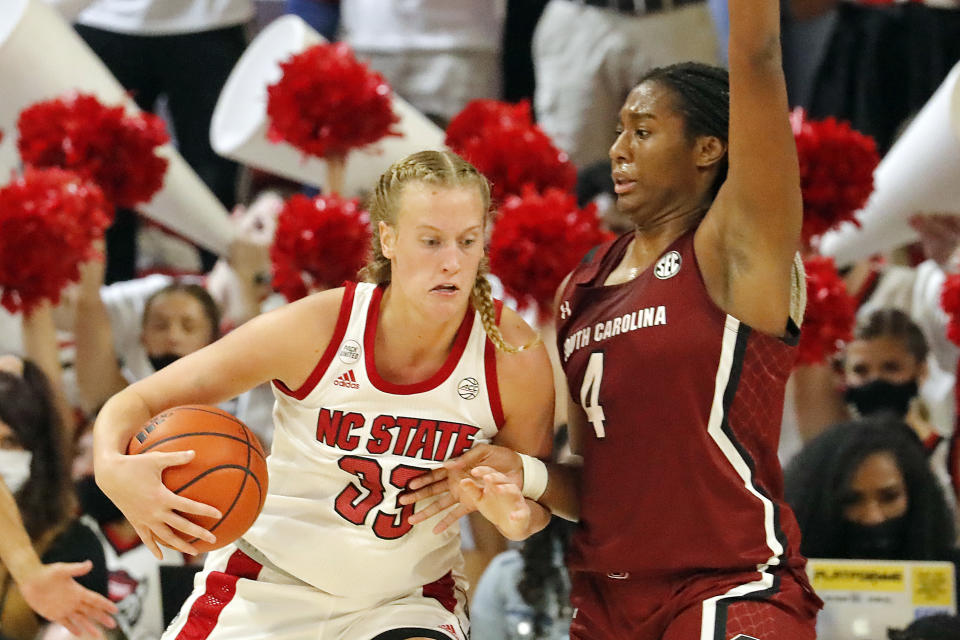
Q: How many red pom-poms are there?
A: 9